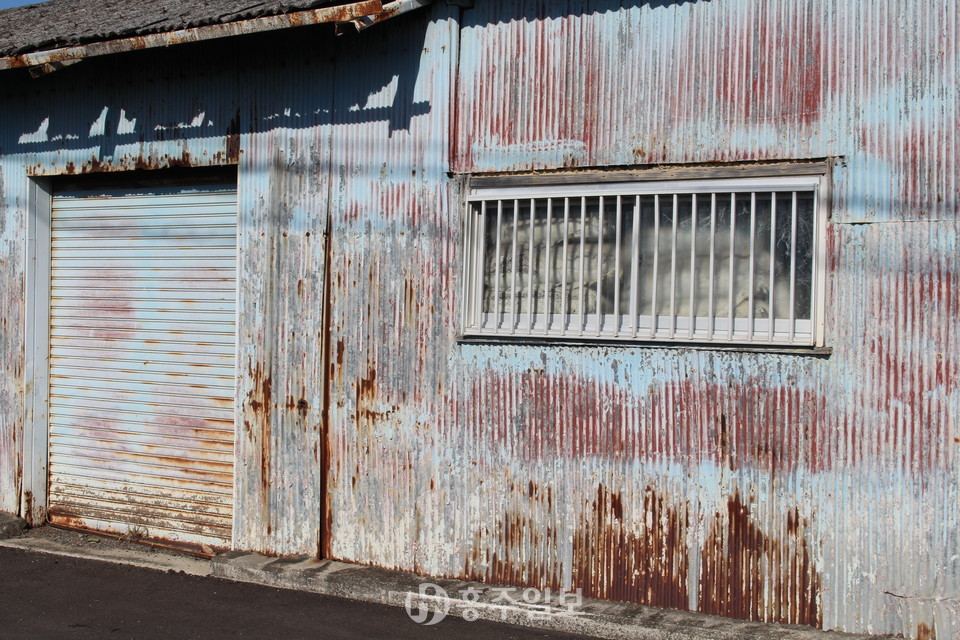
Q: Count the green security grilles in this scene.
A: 0